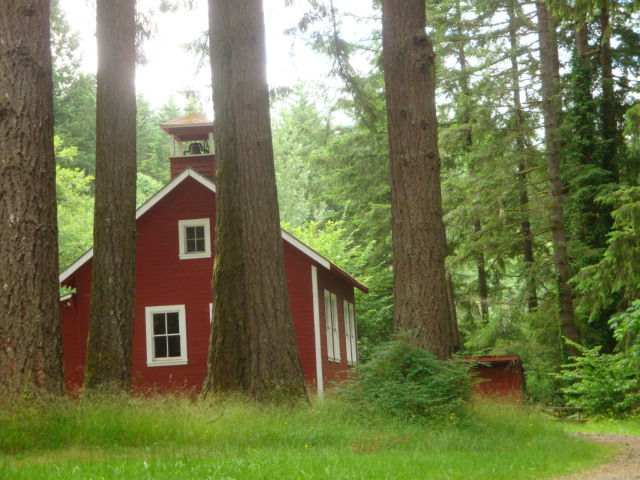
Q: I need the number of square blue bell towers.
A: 0